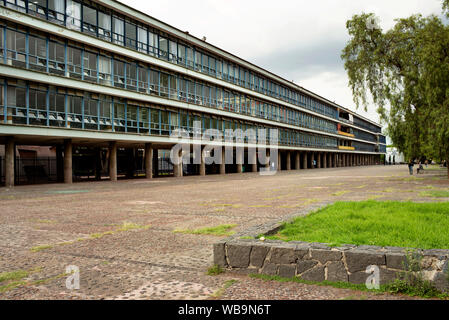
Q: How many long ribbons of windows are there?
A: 3